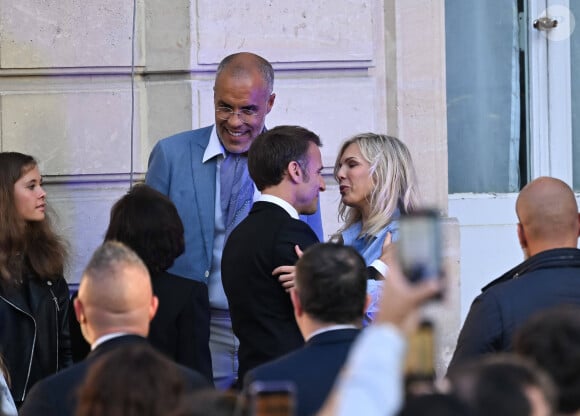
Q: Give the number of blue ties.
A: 1